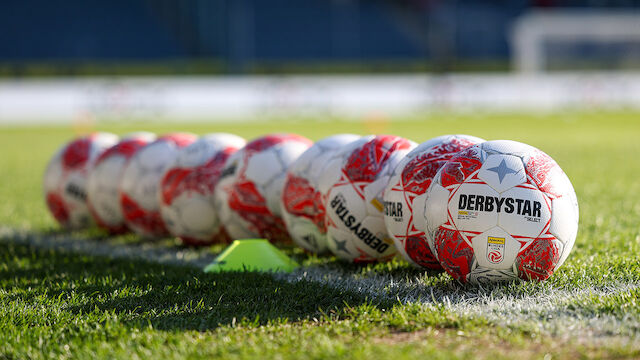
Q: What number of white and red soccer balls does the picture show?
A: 9